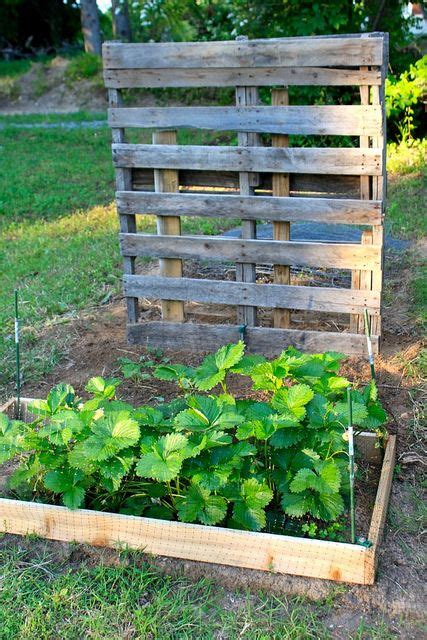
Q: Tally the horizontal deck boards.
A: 8